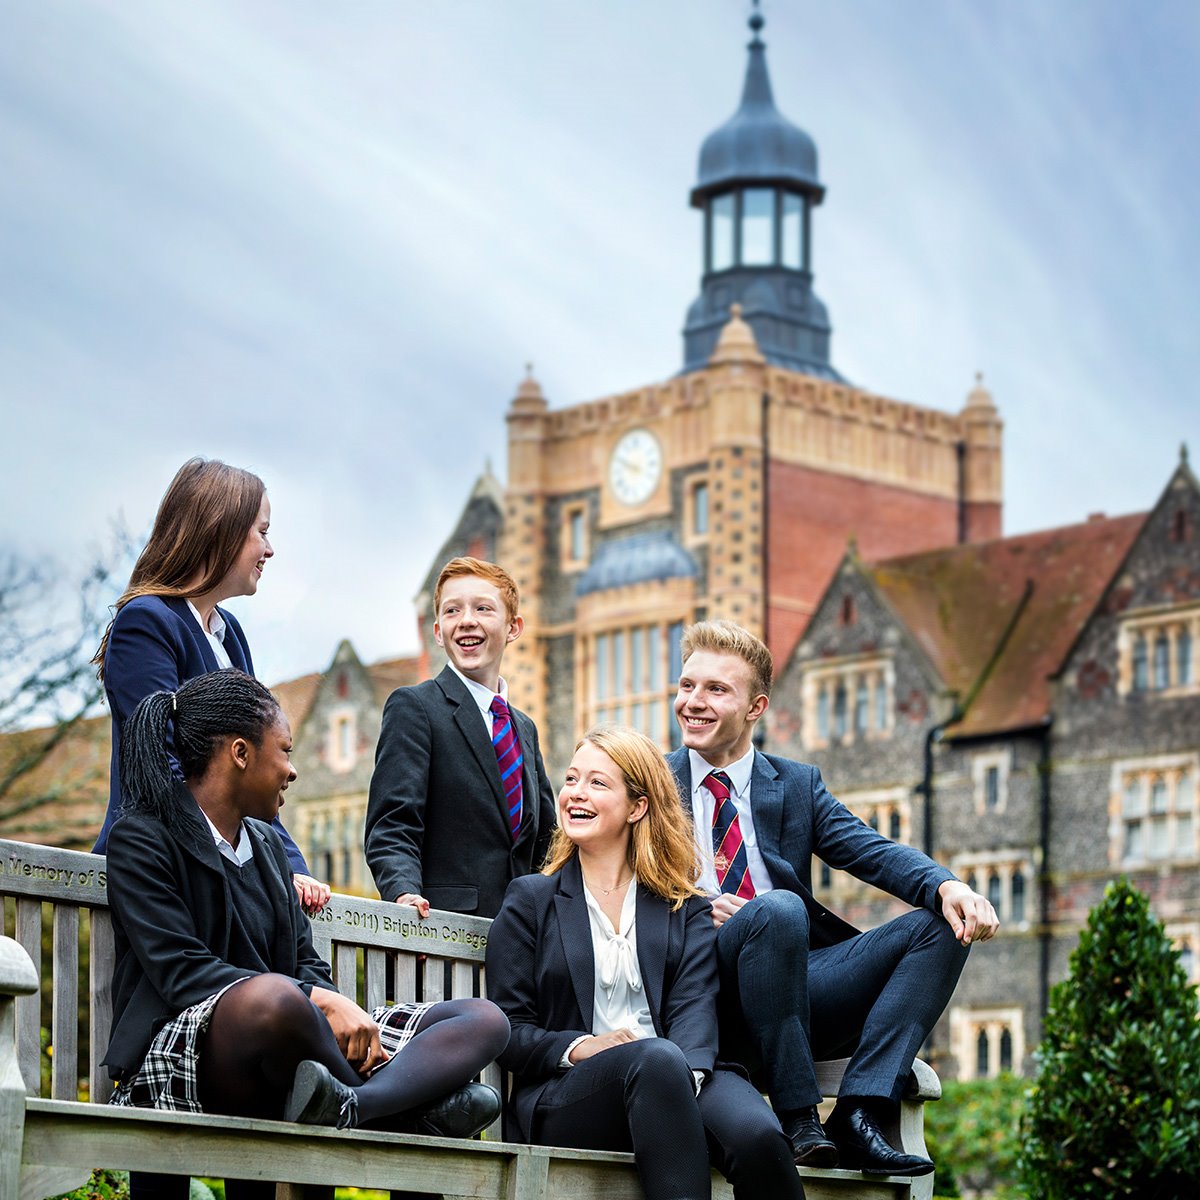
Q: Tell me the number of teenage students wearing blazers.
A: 5